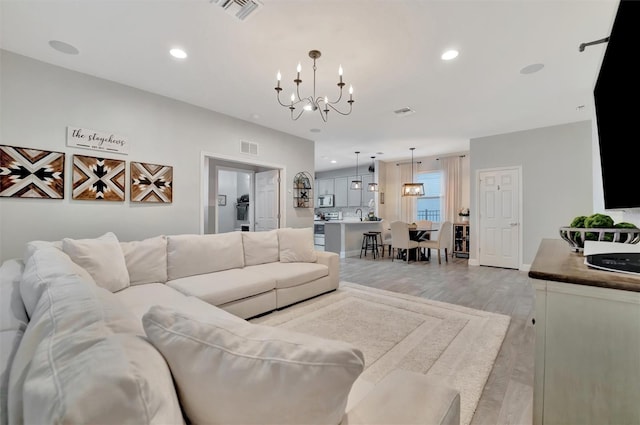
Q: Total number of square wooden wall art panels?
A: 3